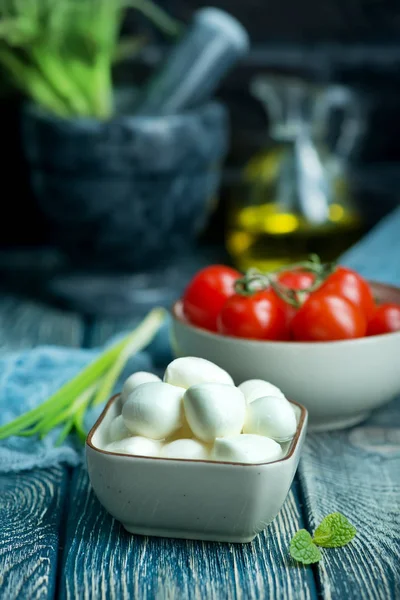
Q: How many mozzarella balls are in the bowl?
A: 10